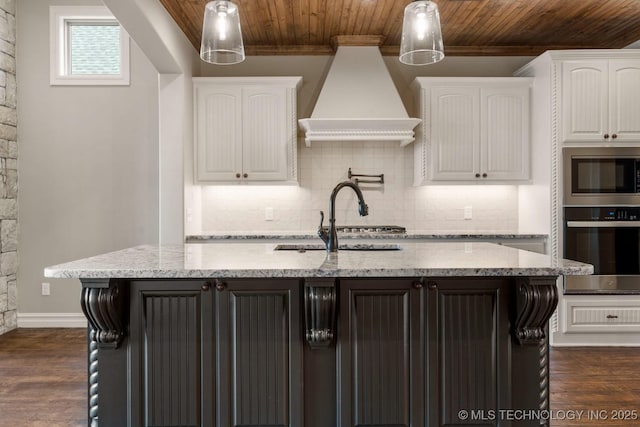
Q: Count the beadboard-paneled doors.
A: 10